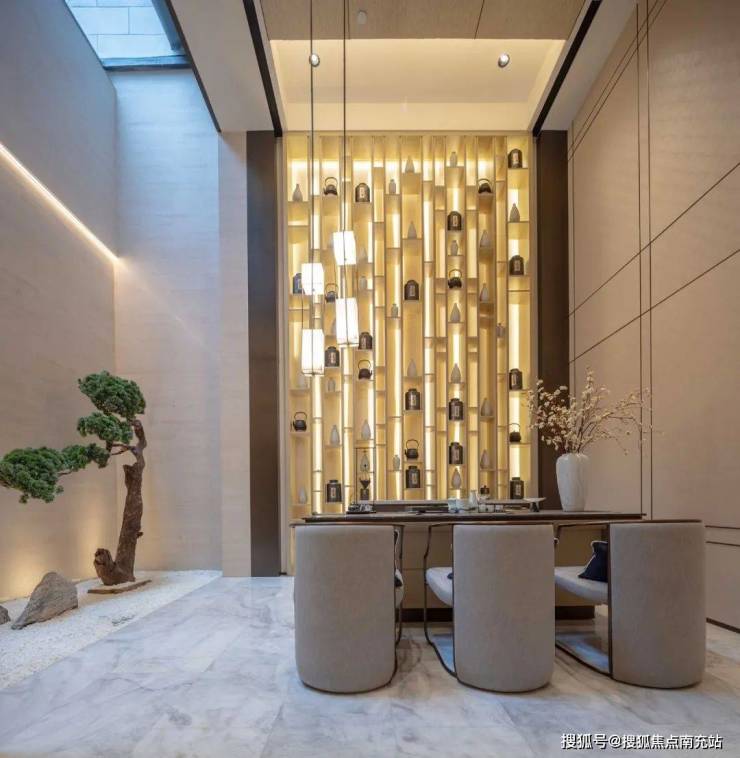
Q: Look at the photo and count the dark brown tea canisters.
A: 15